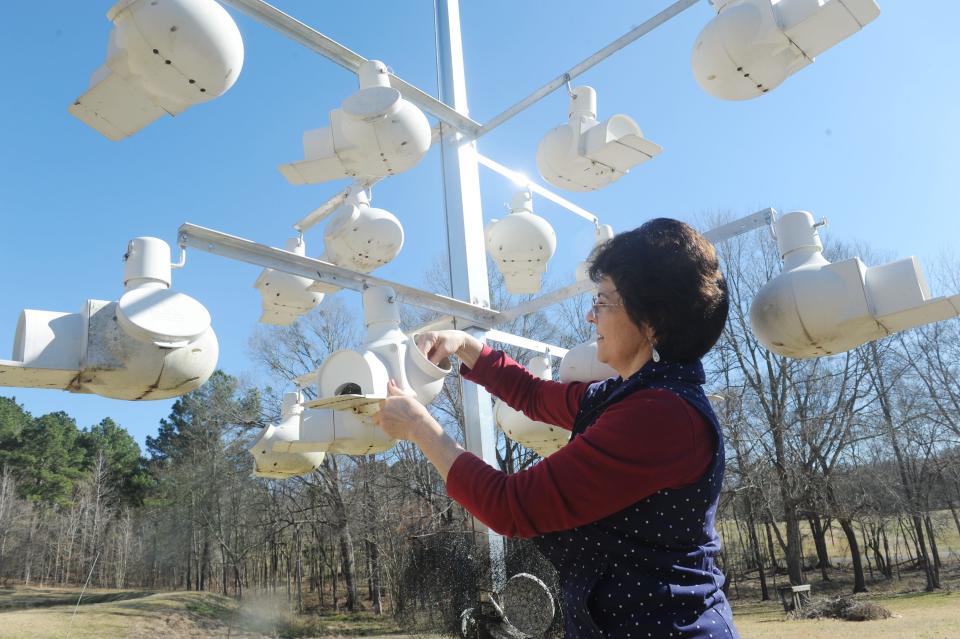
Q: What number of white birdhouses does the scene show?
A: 15